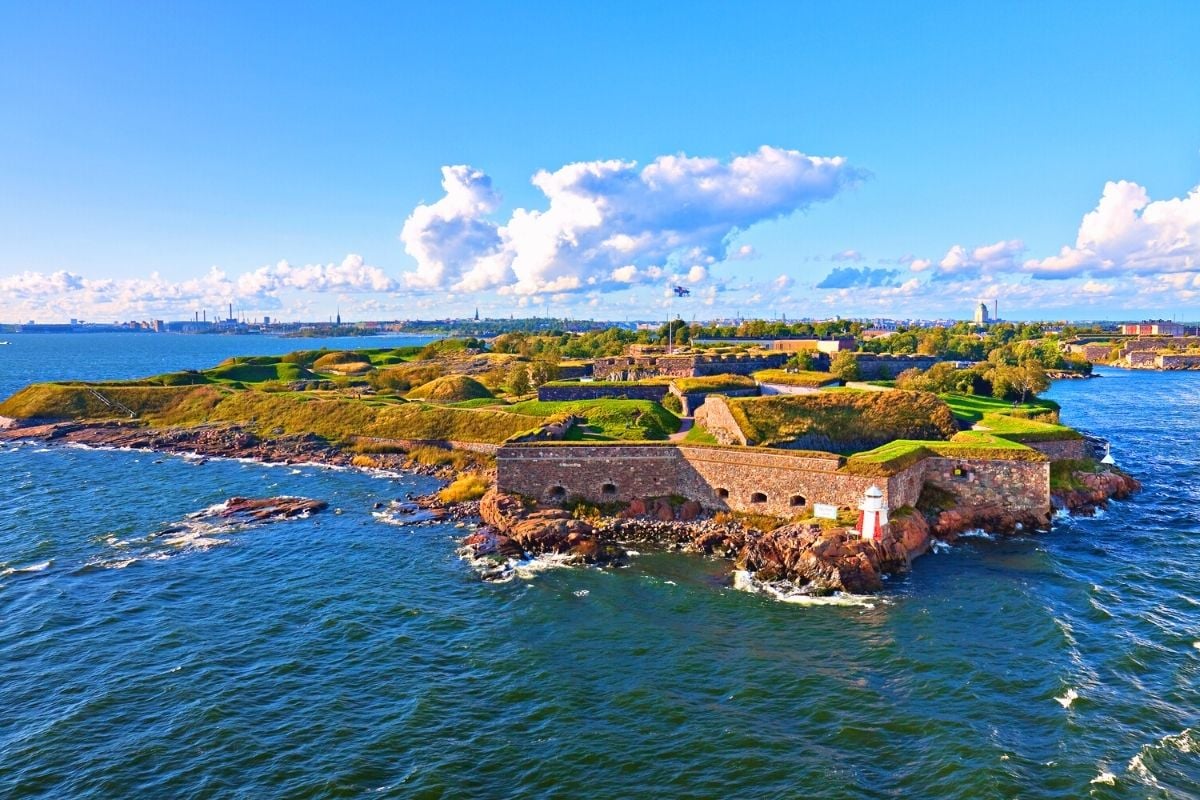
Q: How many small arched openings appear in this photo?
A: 5